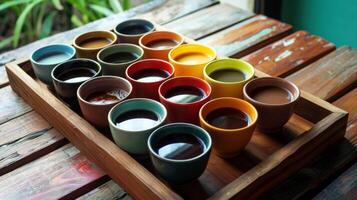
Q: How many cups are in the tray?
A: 15